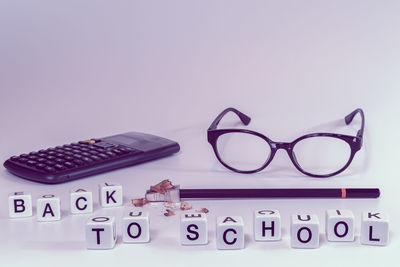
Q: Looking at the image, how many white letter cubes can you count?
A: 12